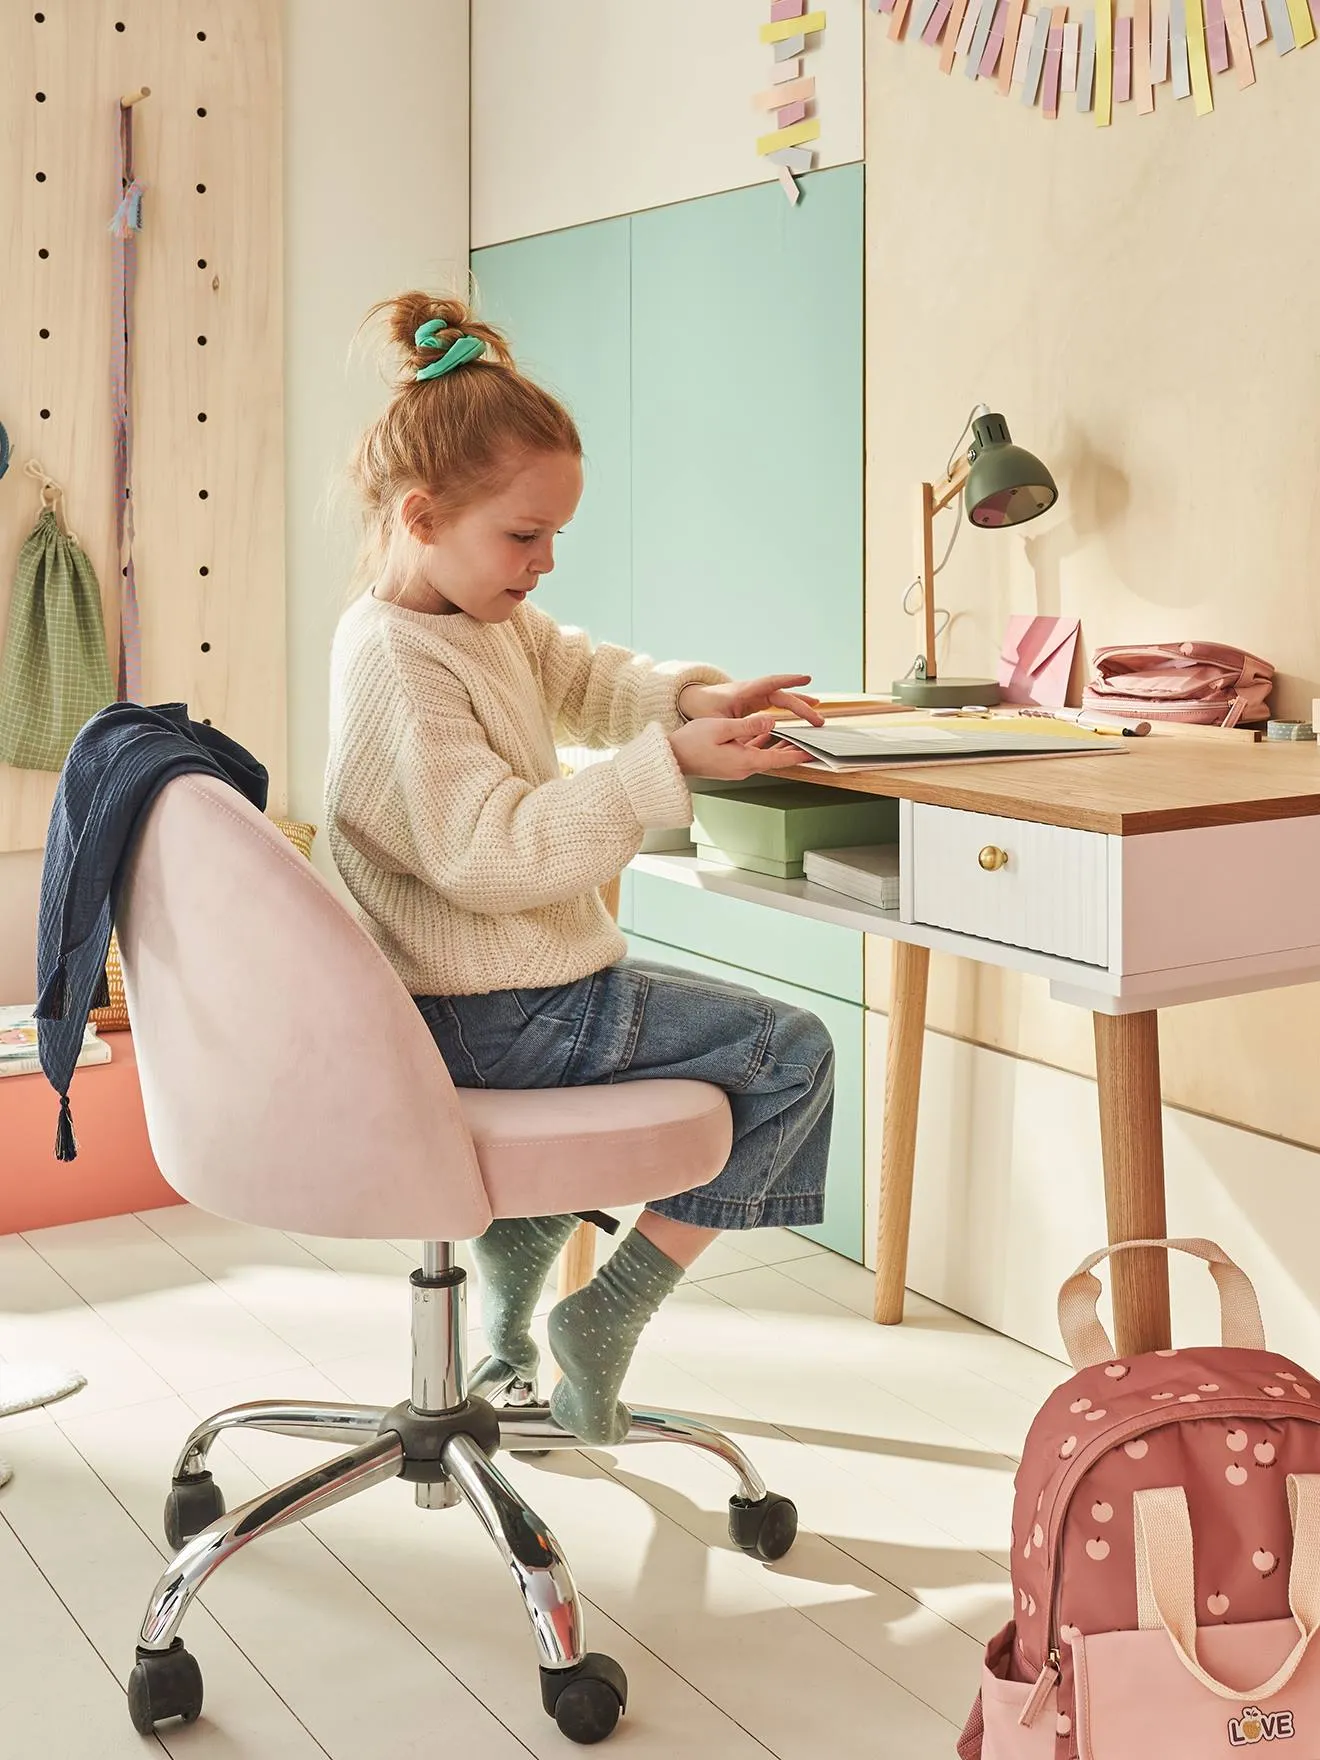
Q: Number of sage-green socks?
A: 2